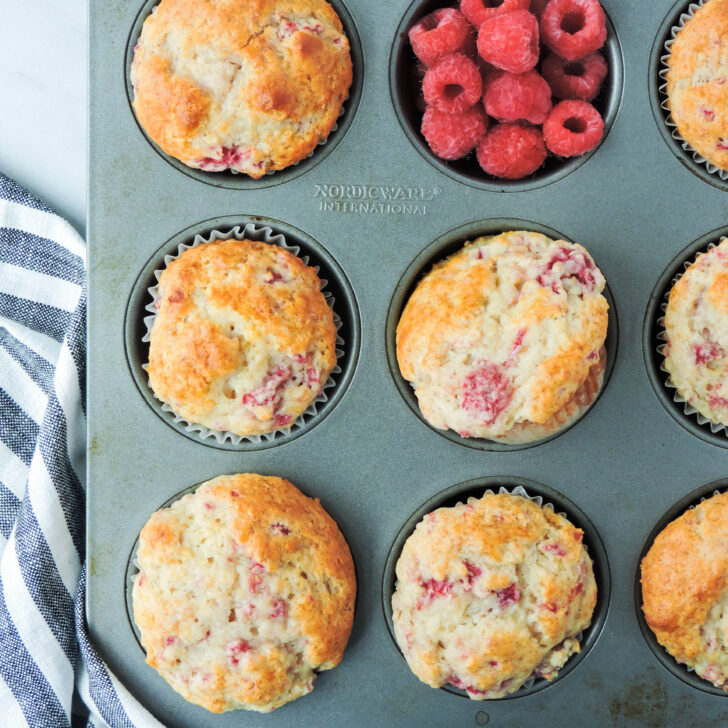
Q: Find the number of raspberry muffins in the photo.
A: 8